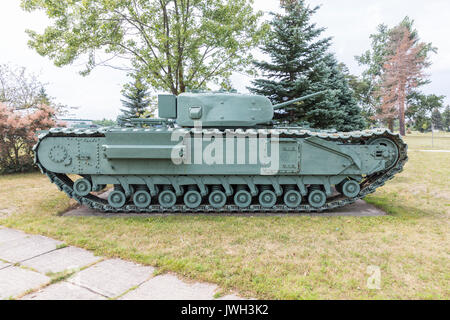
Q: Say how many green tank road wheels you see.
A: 11